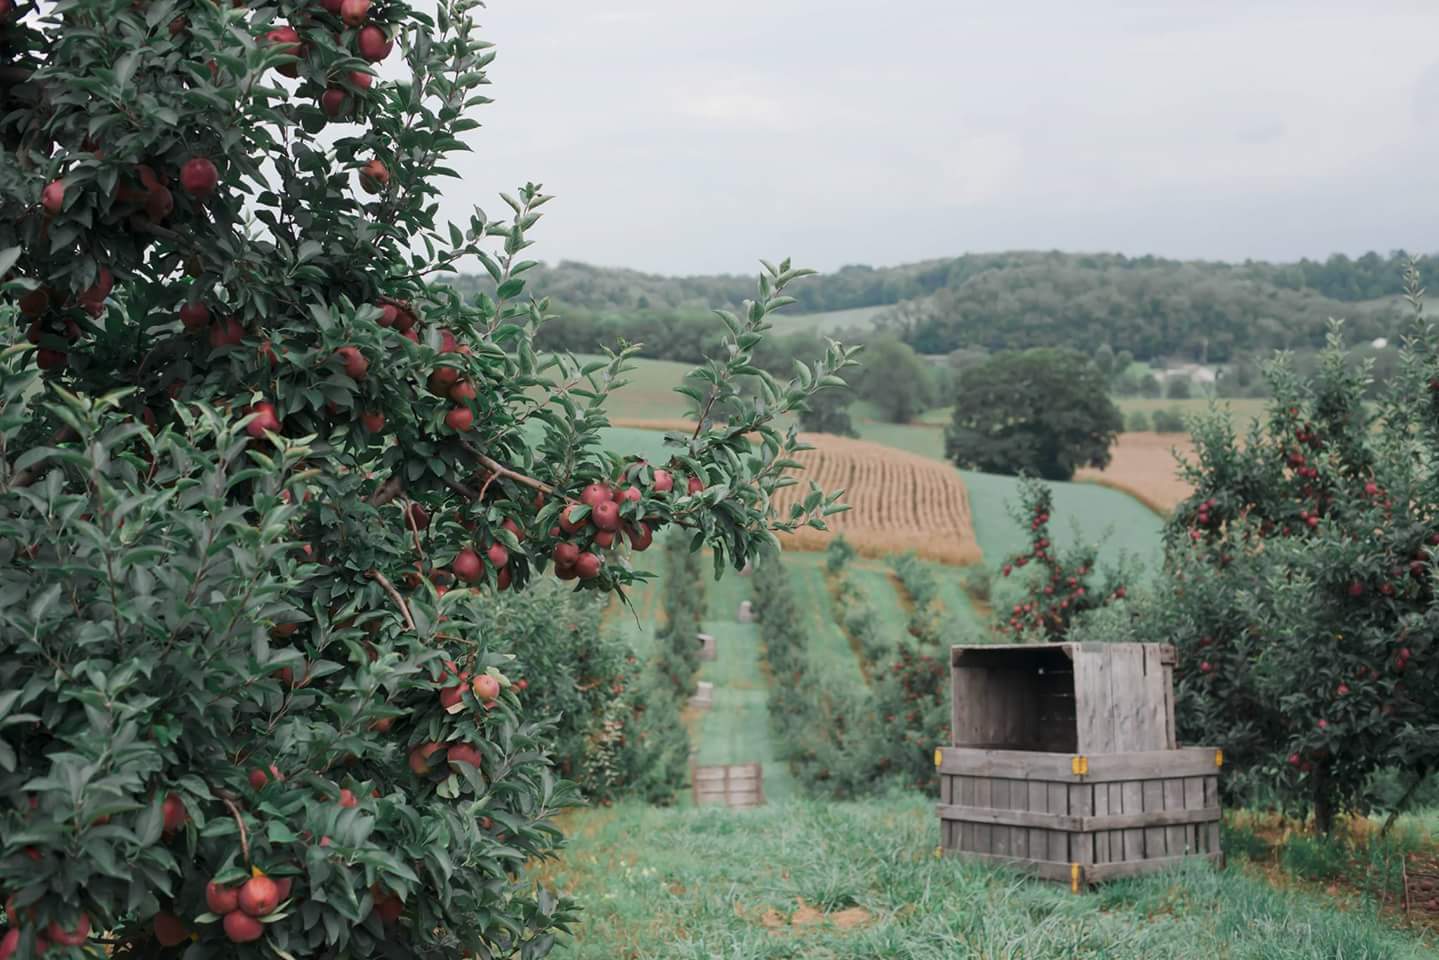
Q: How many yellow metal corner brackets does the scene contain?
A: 5